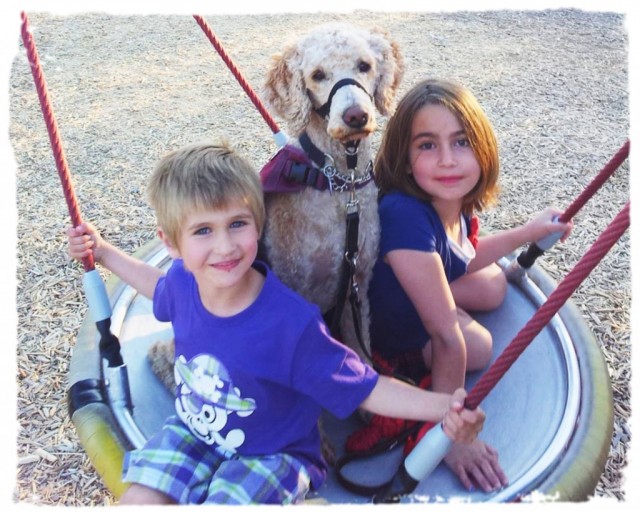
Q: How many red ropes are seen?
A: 4